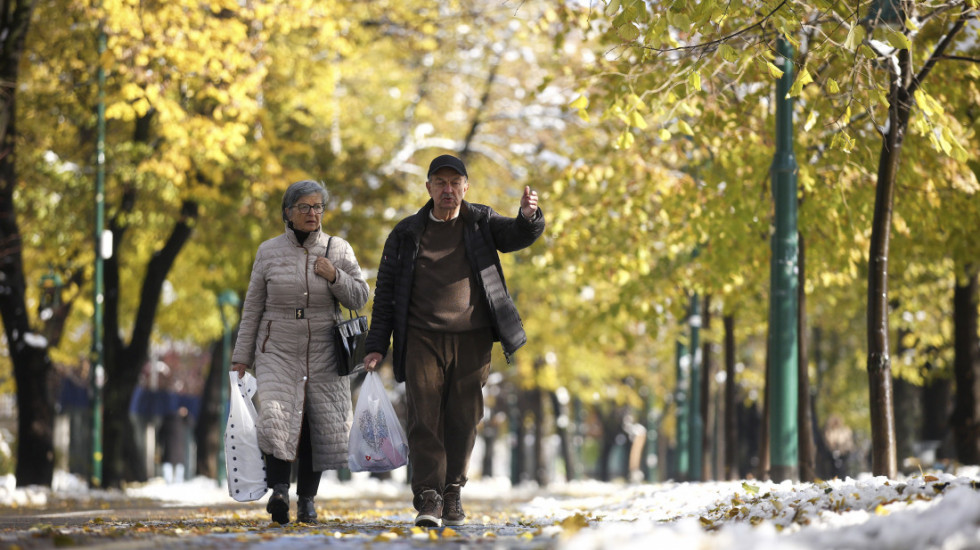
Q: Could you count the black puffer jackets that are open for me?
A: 1